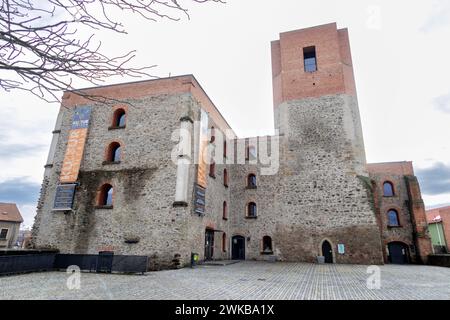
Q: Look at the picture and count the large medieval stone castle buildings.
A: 1